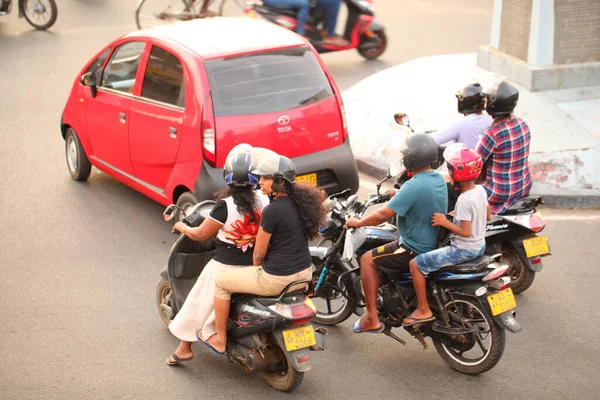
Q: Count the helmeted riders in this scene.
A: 6